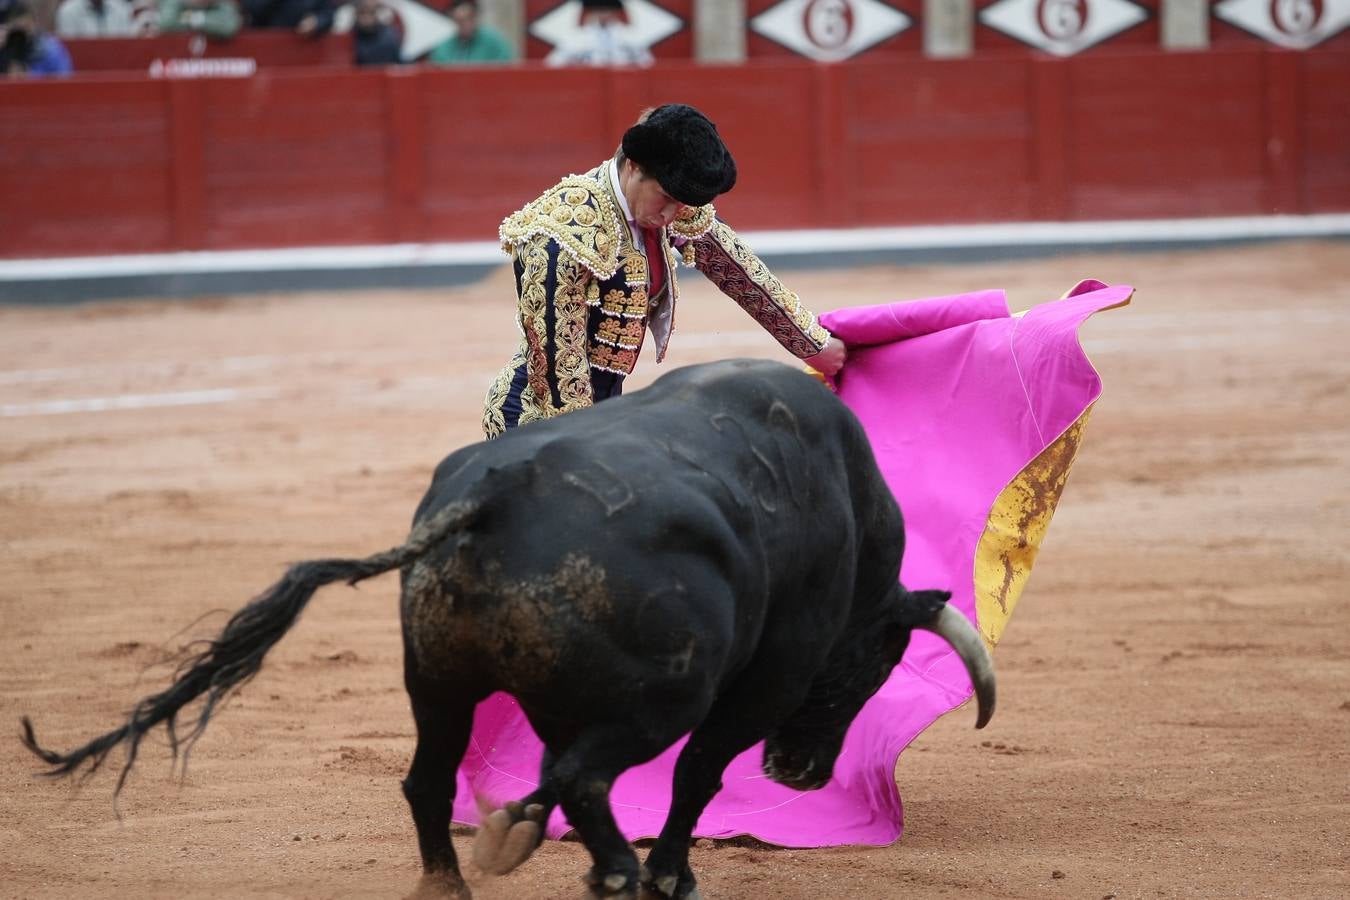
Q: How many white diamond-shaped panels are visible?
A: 5